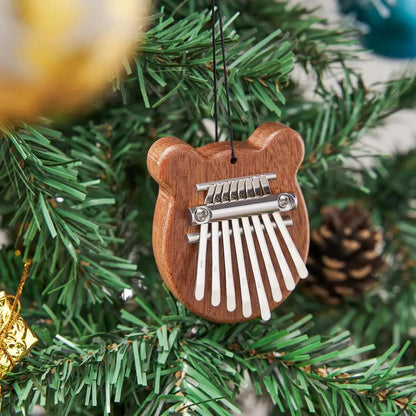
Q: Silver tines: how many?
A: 8